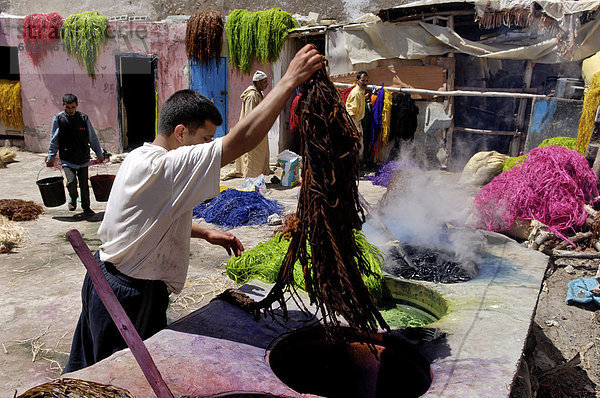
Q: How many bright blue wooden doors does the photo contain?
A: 1